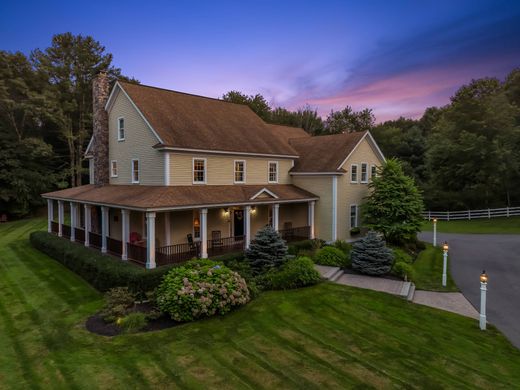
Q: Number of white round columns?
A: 11